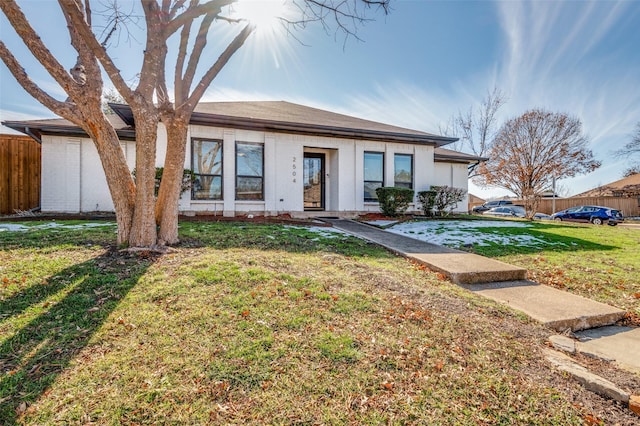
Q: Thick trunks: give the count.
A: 3